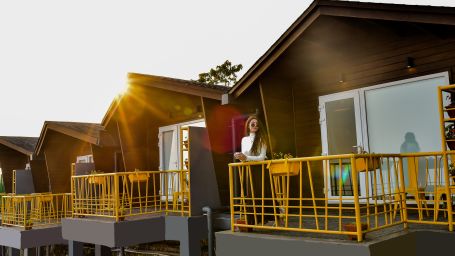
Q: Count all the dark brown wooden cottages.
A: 4